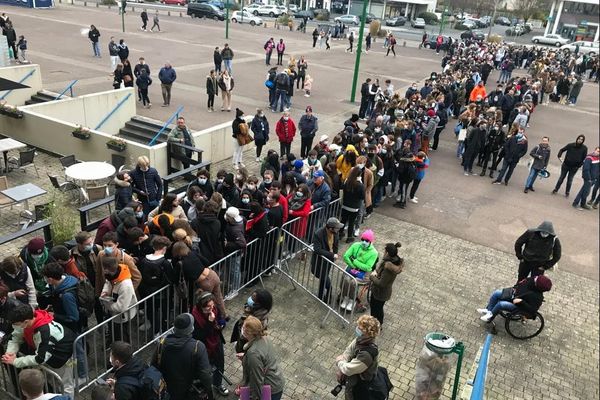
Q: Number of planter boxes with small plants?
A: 3